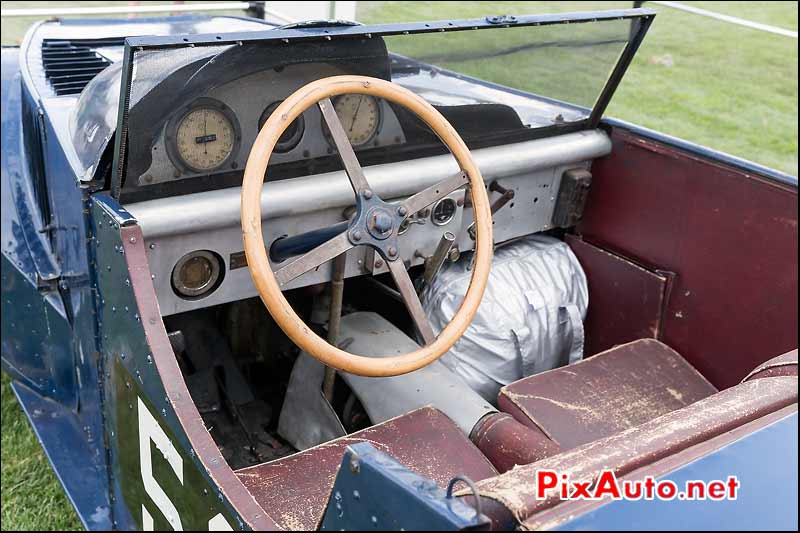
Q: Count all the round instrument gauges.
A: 5